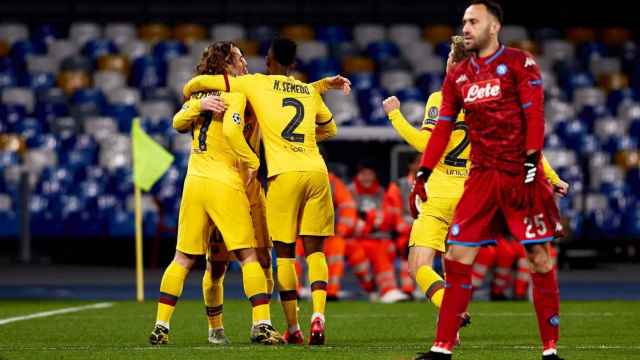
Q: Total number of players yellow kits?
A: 4